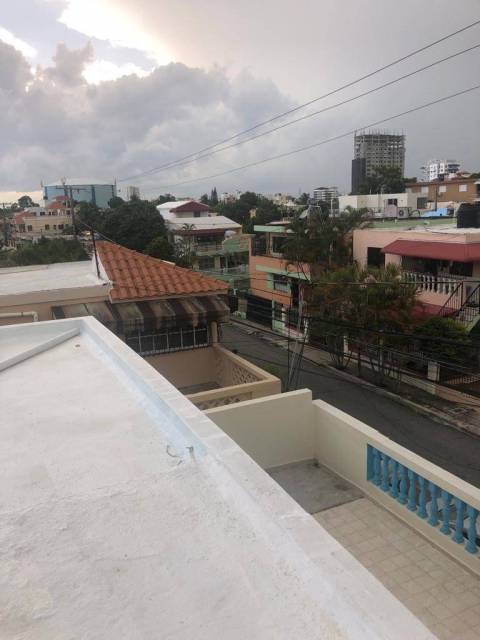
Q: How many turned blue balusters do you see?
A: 10